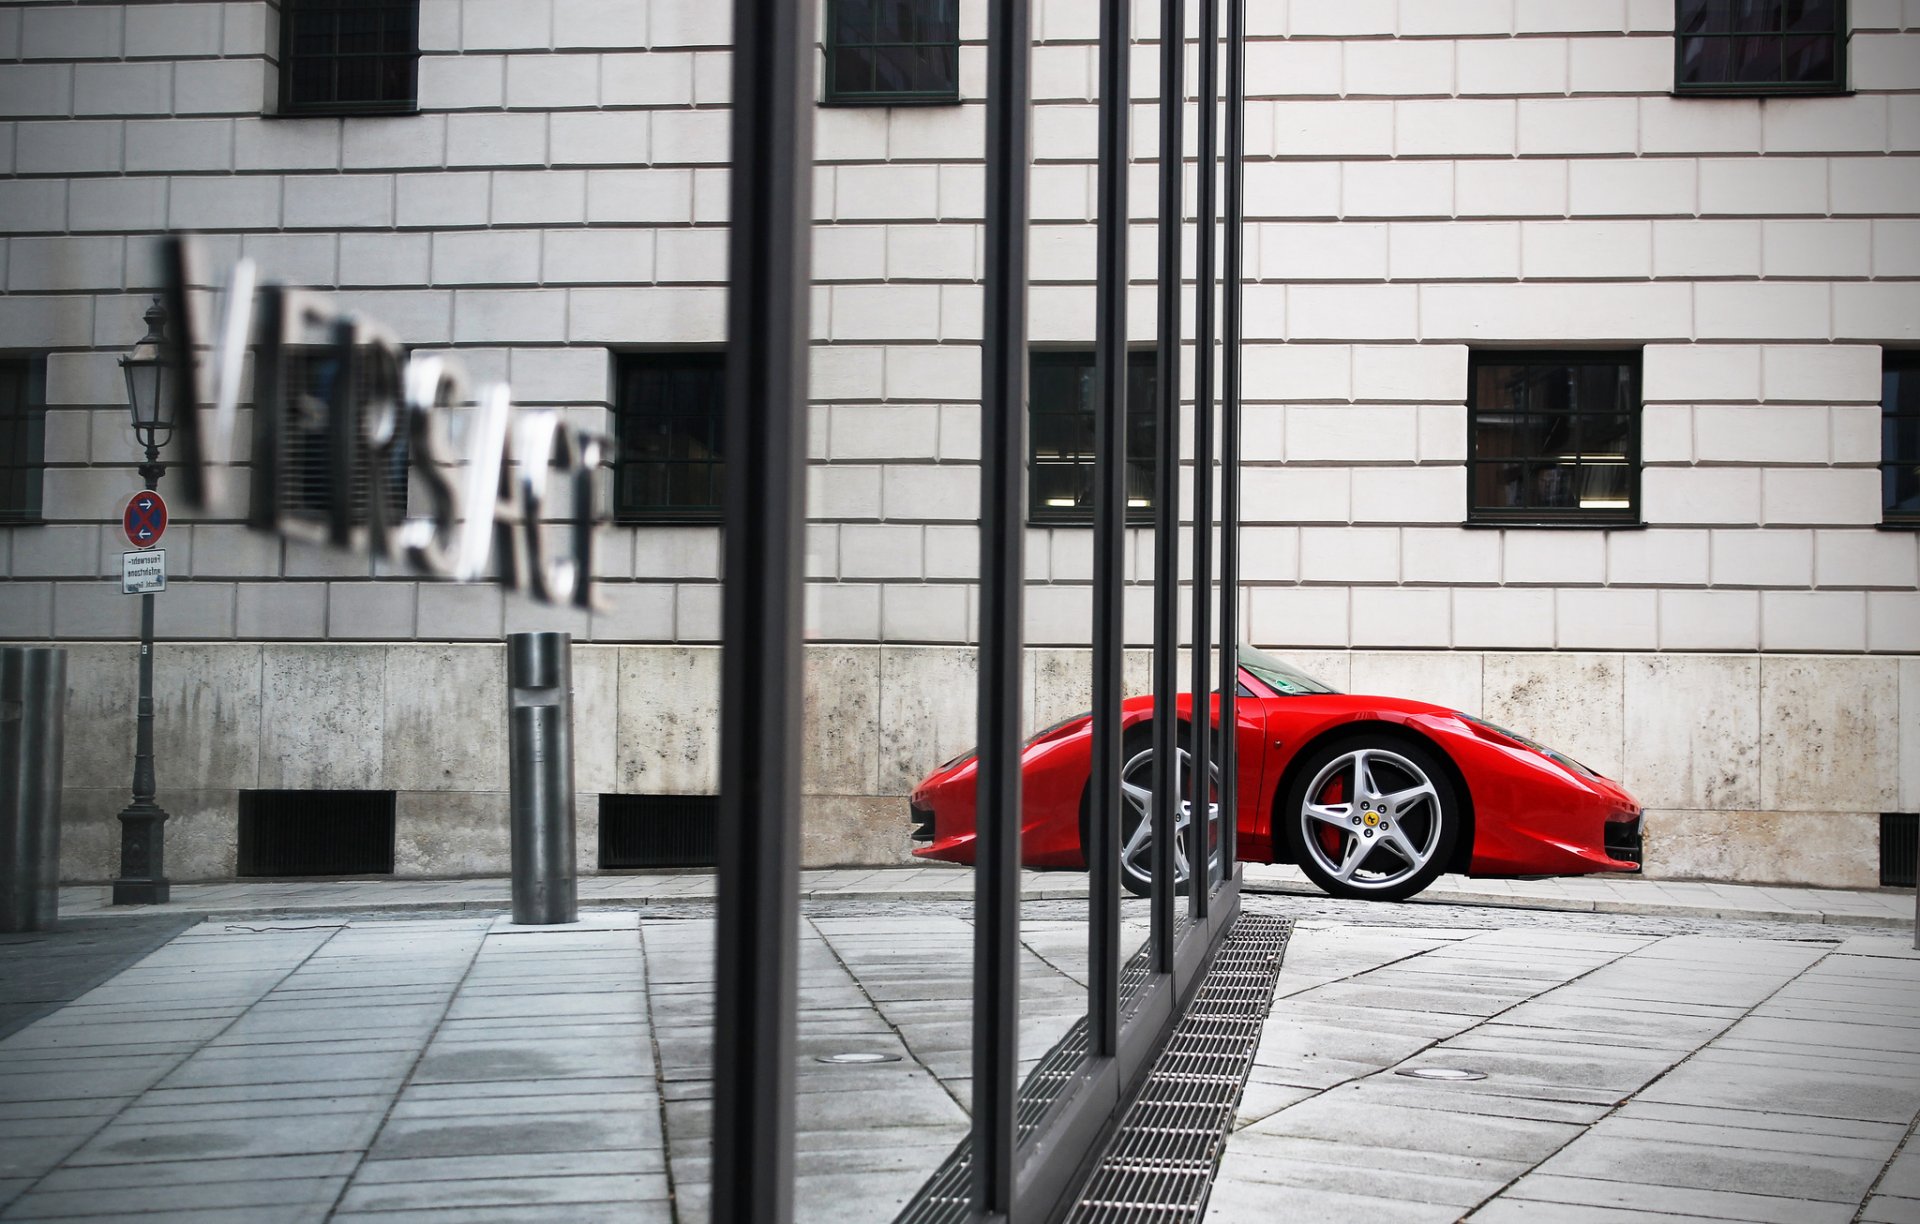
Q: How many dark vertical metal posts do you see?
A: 6